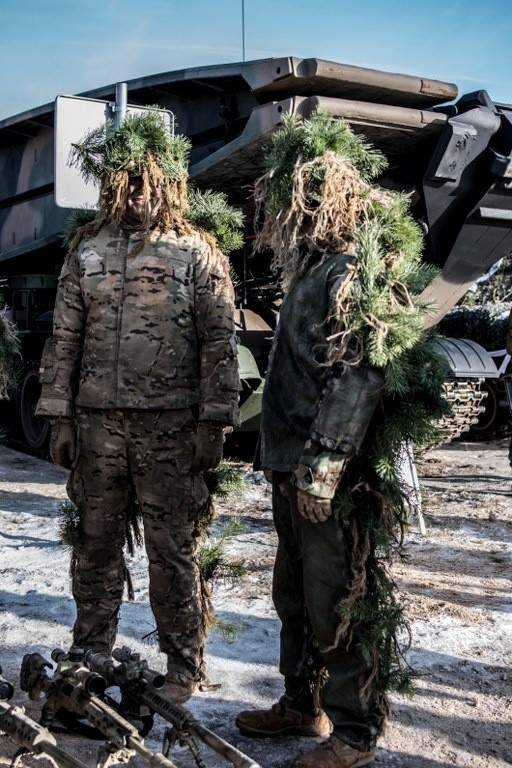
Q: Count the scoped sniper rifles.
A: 3